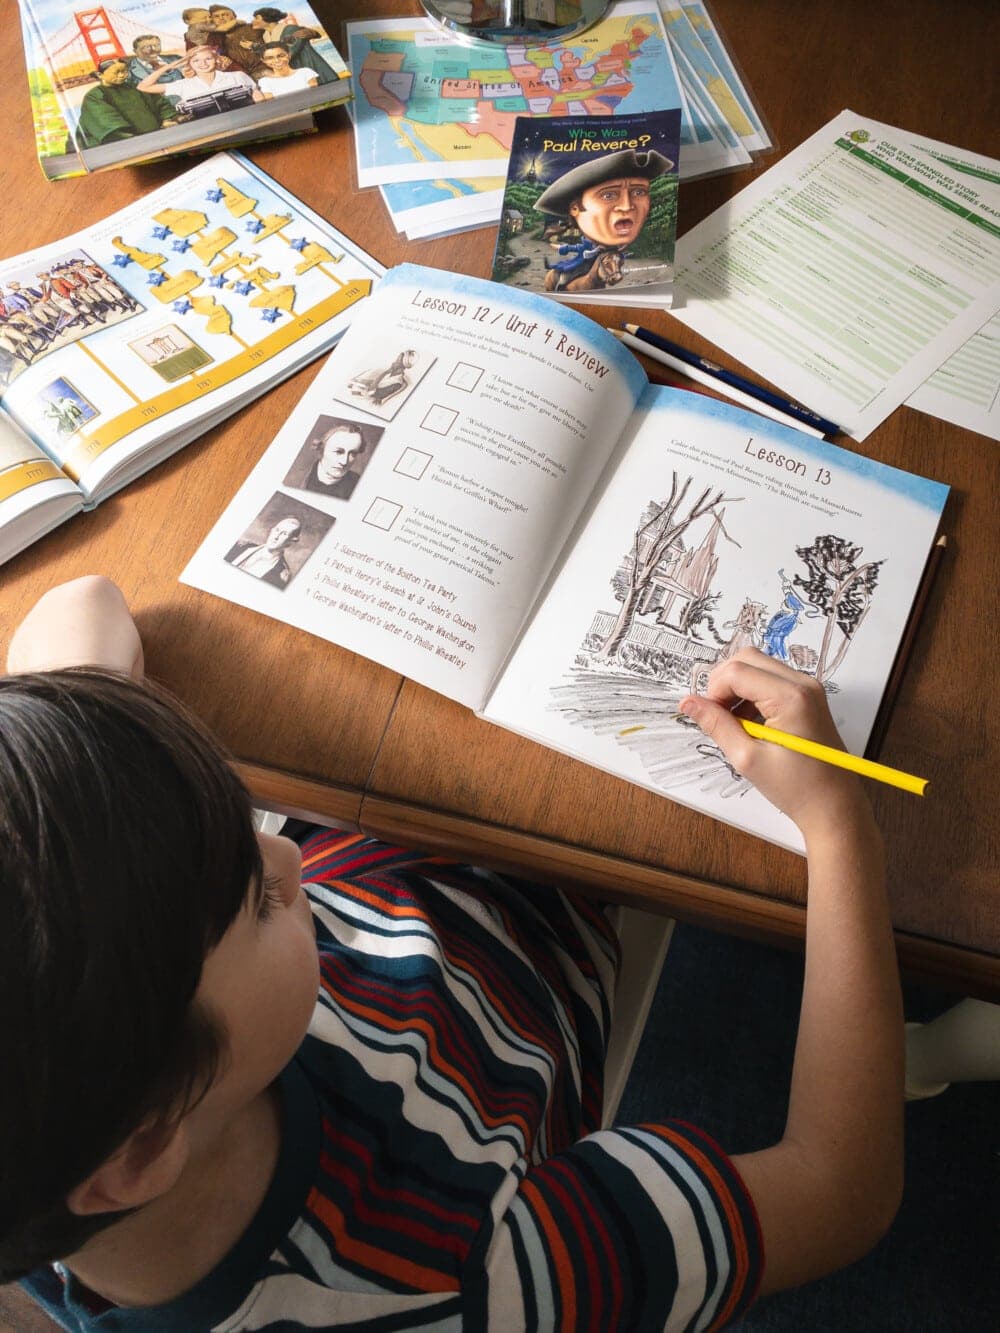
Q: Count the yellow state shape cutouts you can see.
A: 11